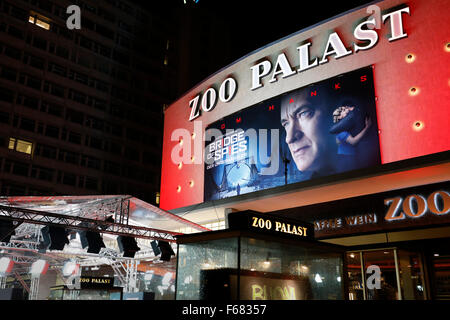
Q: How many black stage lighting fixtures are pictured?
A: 5